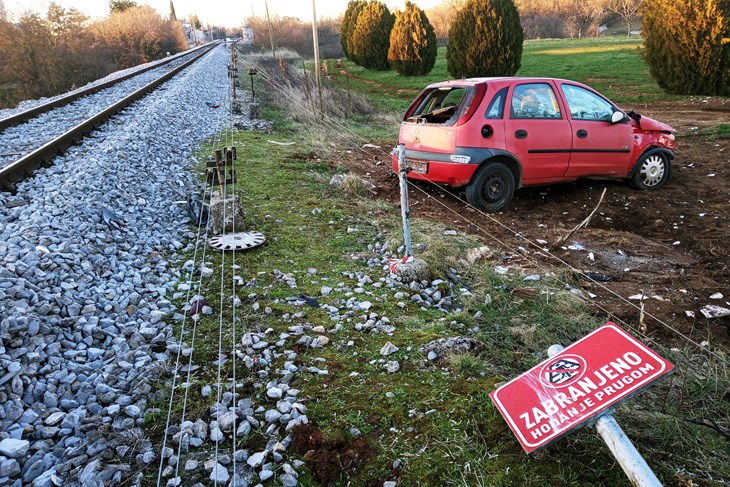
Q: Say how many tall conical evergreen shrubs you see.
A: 5